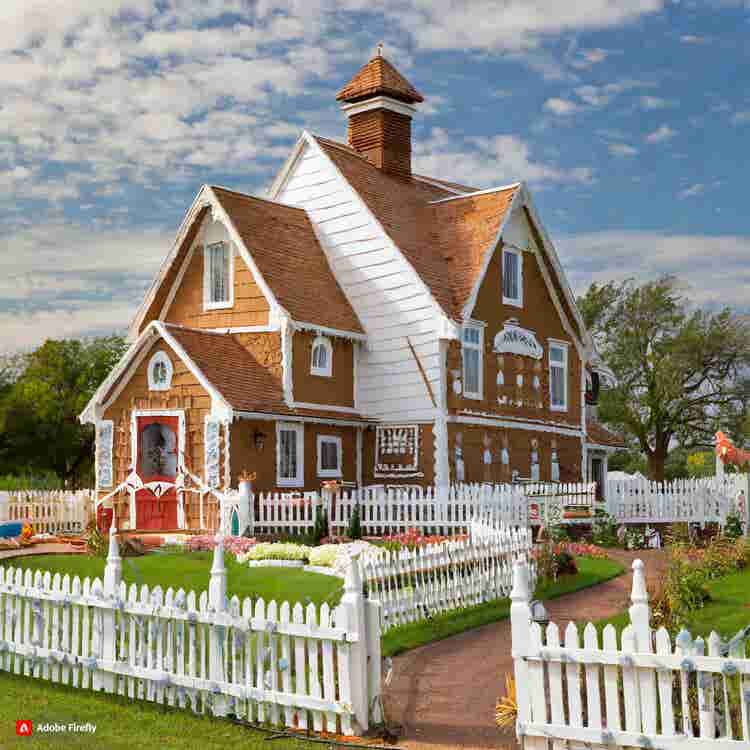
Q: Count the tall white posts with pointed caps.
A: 5